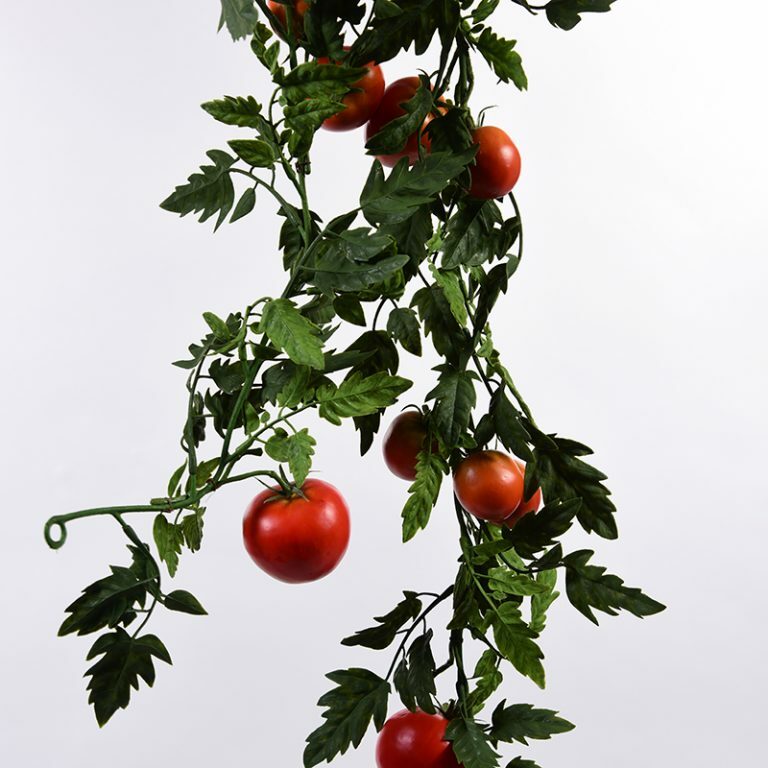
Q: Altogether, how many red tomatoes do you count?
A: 9